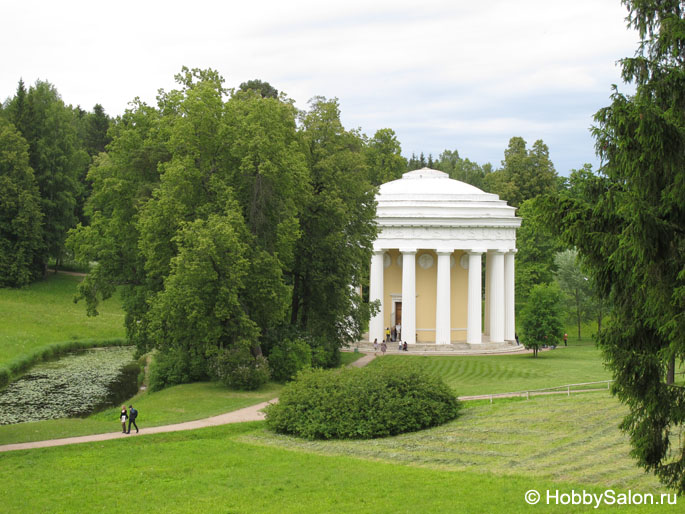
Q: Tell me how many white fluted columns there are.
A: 6